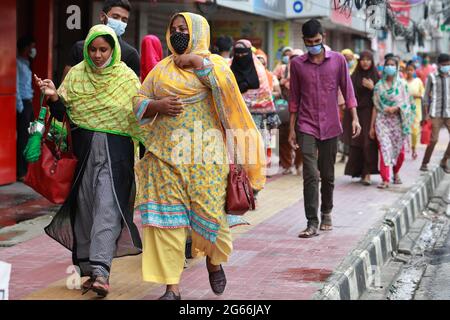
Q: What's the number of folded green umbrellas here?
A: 1